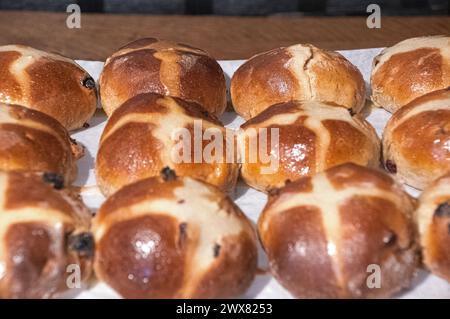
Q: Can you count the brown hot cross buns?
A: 12